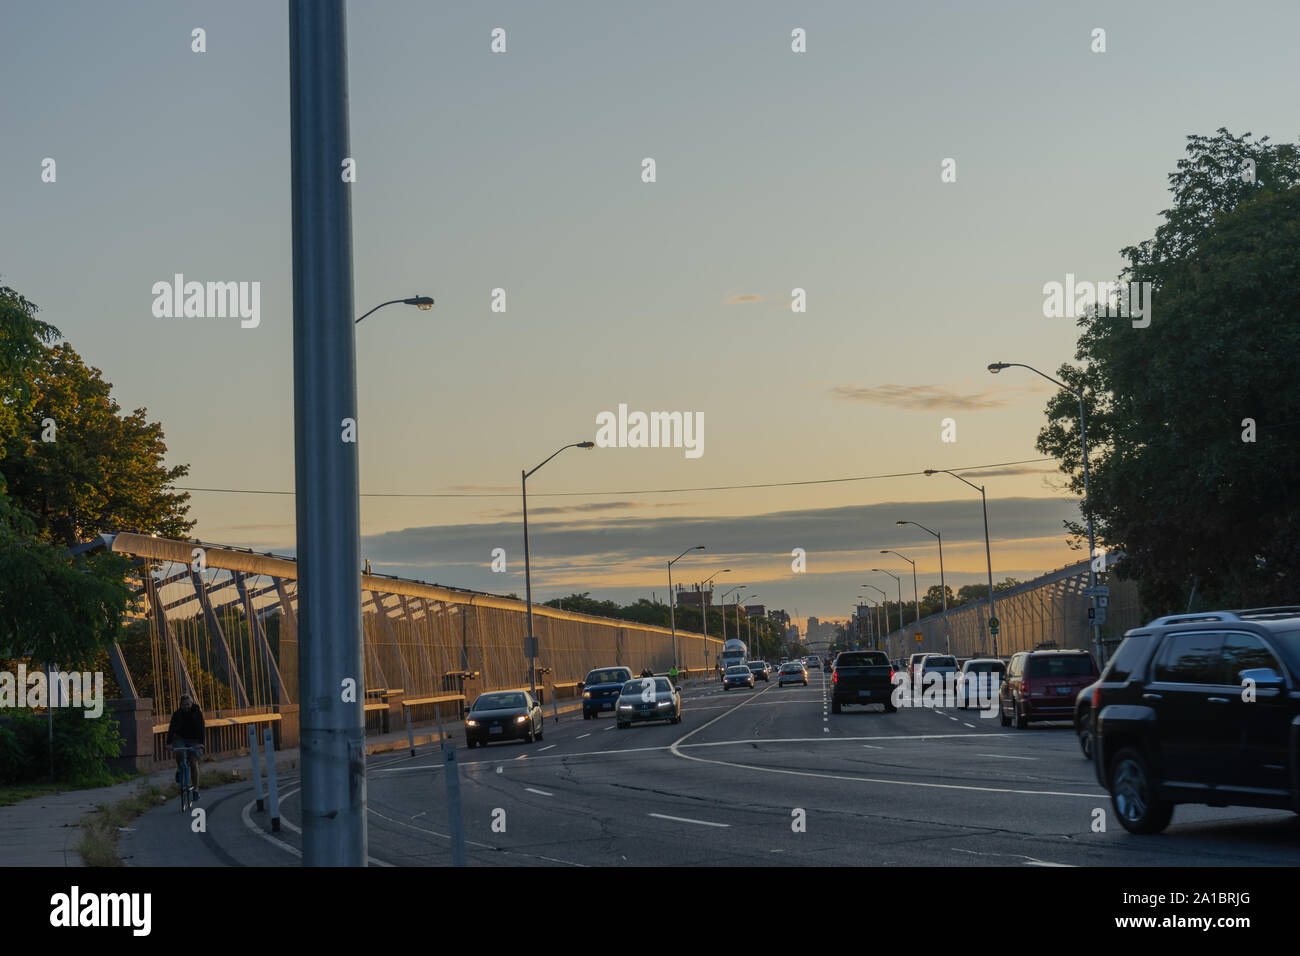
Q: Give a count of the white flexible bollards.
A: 6